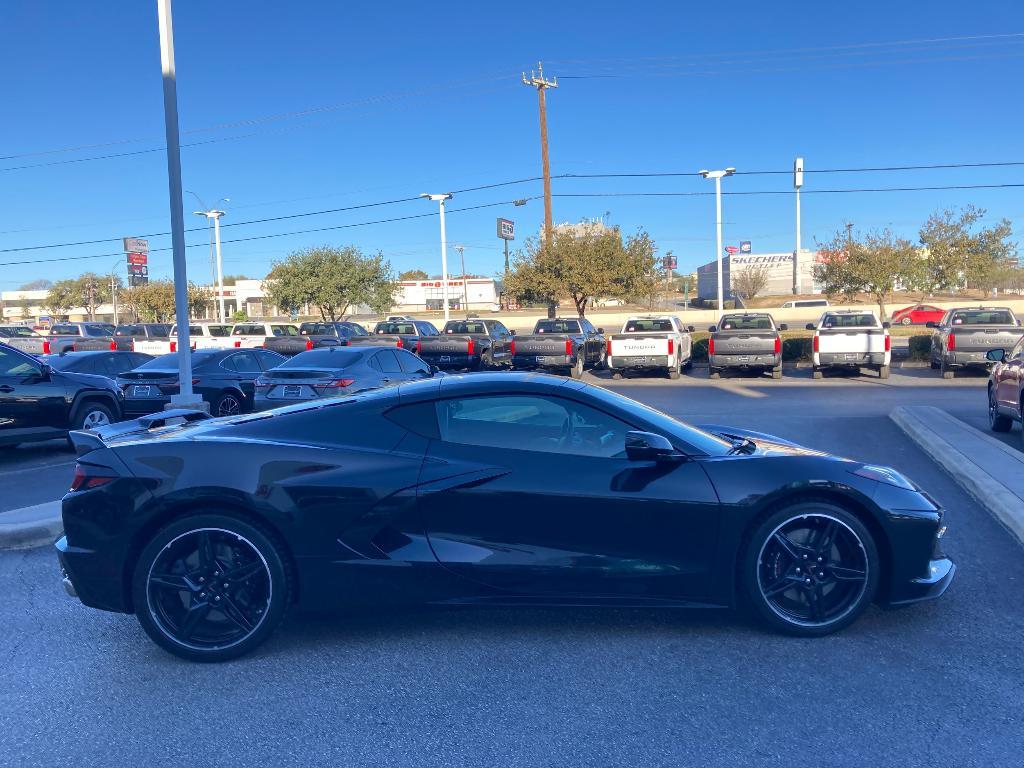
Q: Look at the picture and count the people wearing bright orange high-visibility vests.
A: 0